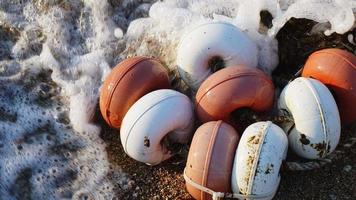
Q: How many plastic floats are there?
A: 8